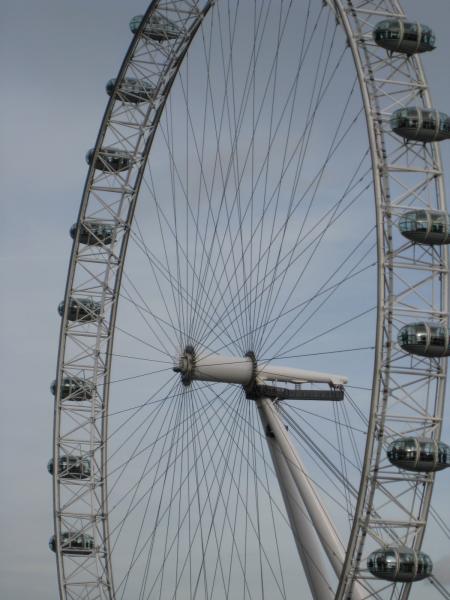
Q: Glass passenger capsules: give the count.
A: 14